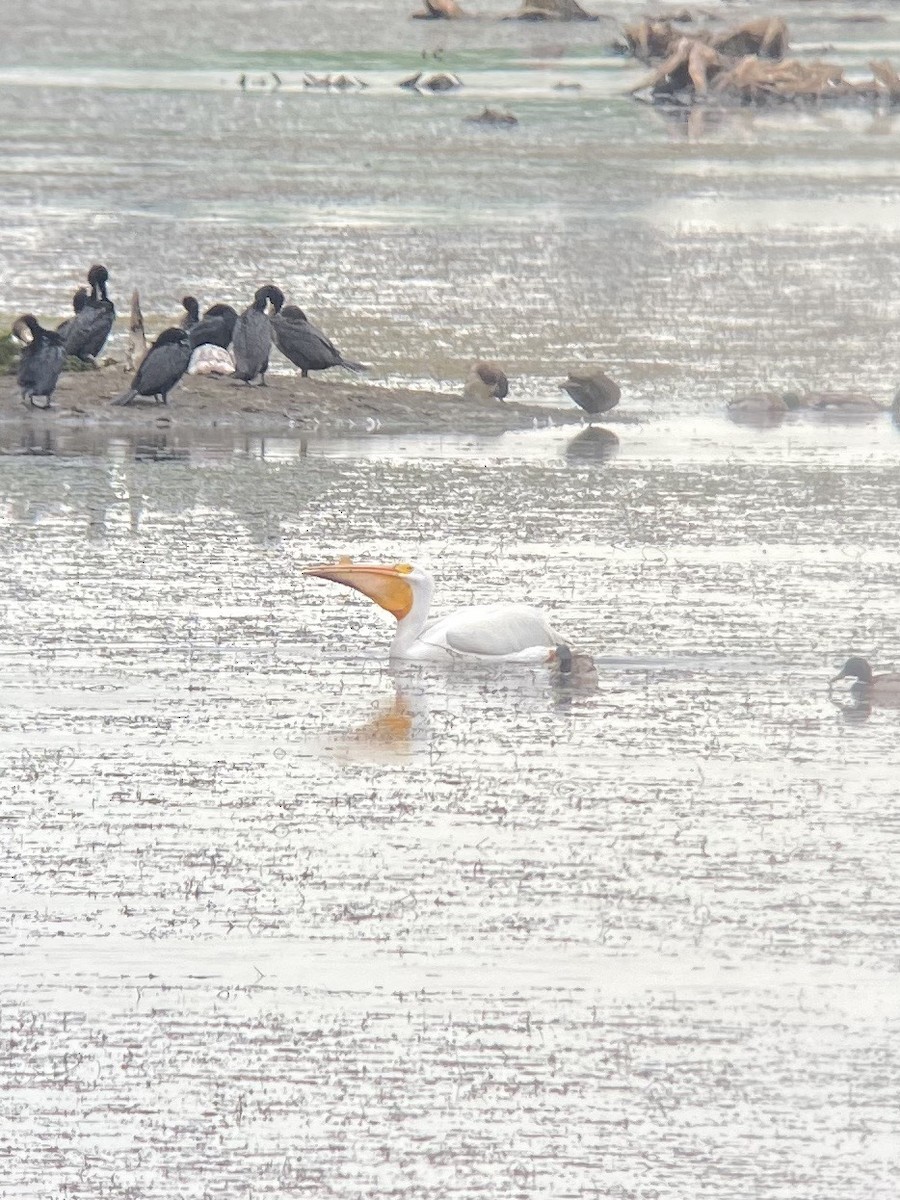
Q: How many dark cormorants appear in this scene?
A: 8